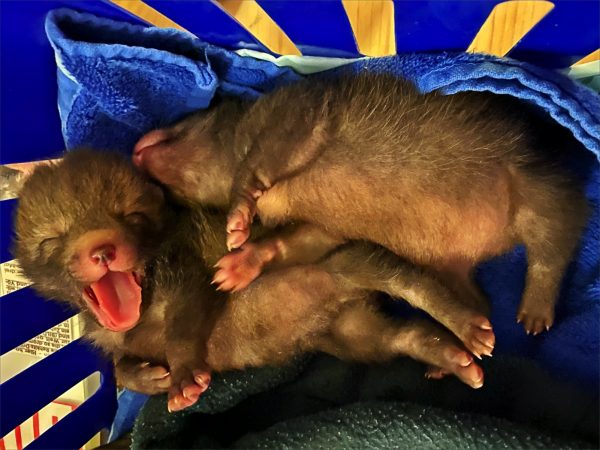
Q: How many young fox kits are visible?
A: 2